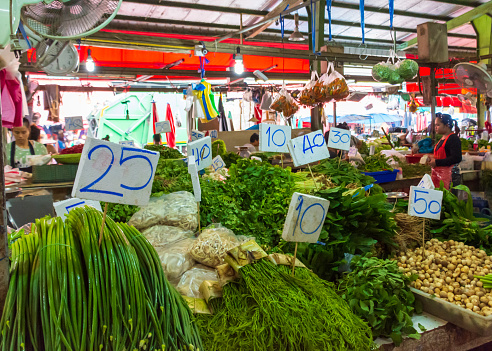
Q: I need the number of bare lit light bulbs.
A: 2